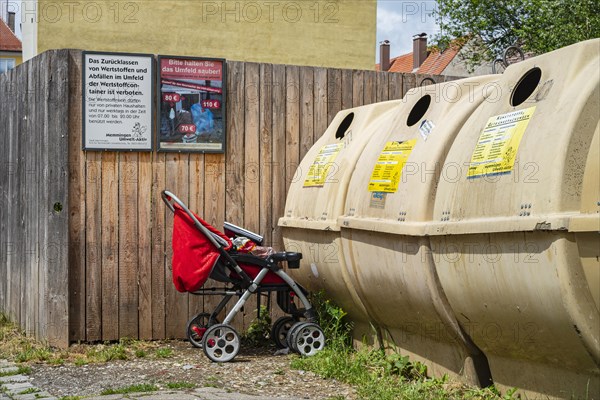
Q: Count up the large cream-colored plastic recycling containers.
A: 3